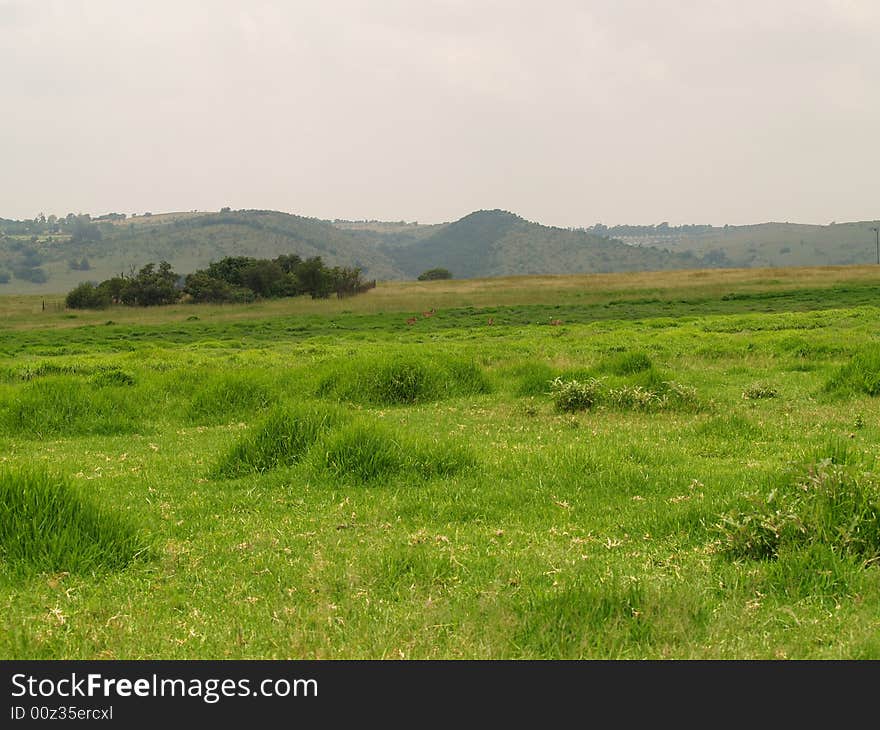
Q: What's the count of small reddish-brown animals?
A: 4